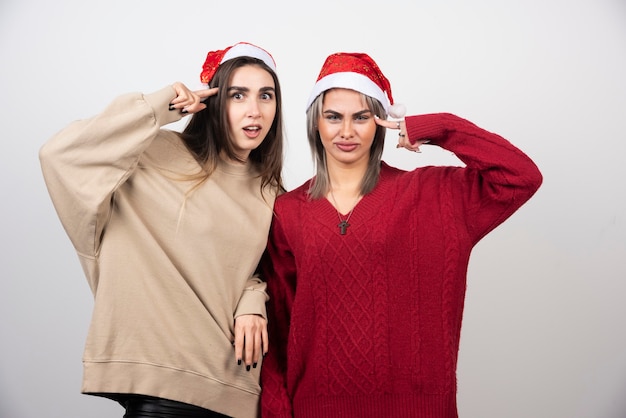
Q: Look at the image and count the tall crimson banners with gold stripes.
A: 0